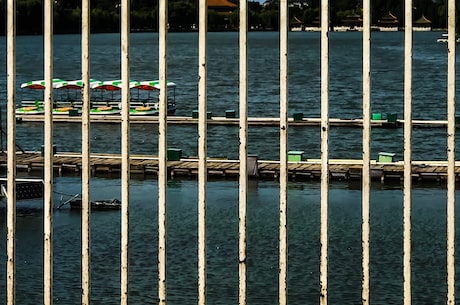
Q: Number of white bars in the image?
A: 12